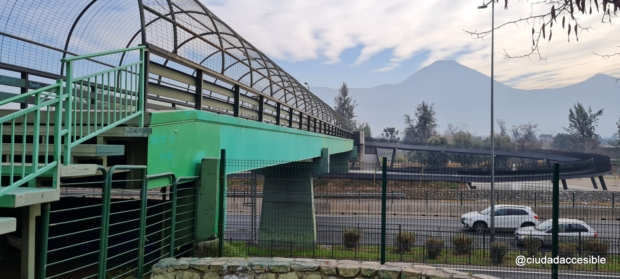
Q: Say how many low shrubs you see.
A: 8